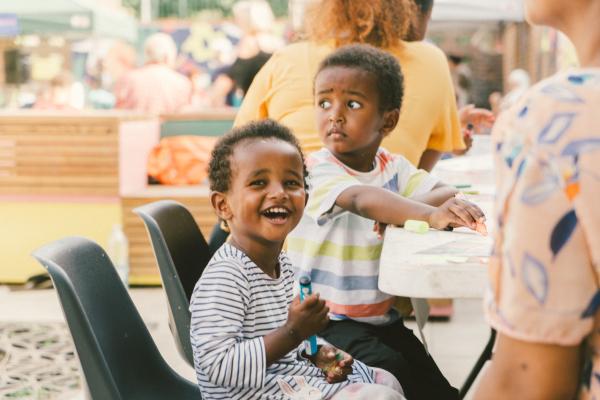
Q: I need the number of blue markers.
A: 1